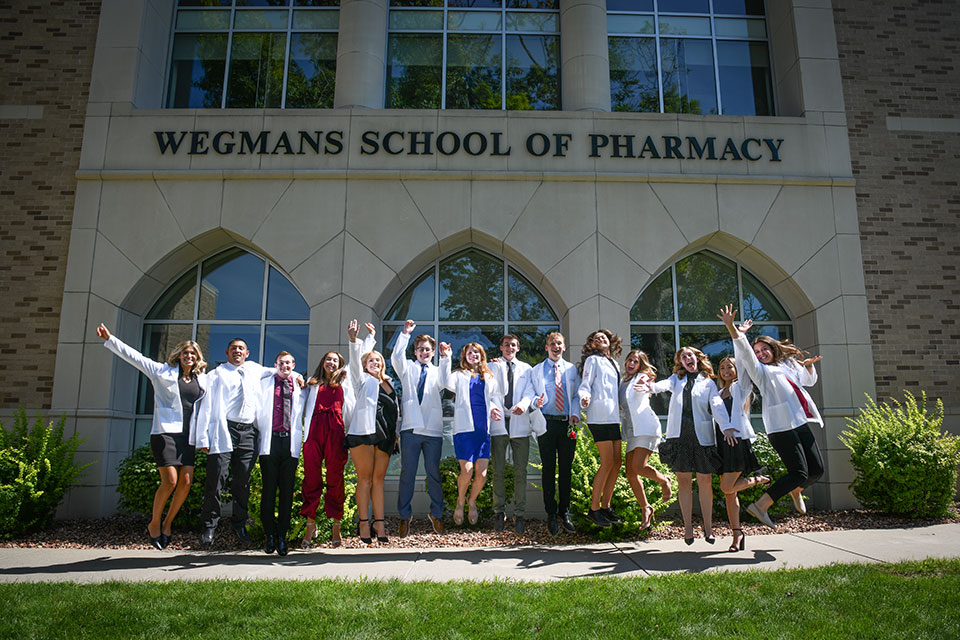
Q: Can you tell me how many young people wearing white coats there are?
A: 14